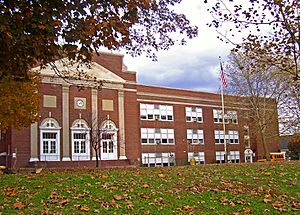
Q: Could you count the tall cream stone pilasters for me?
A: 4